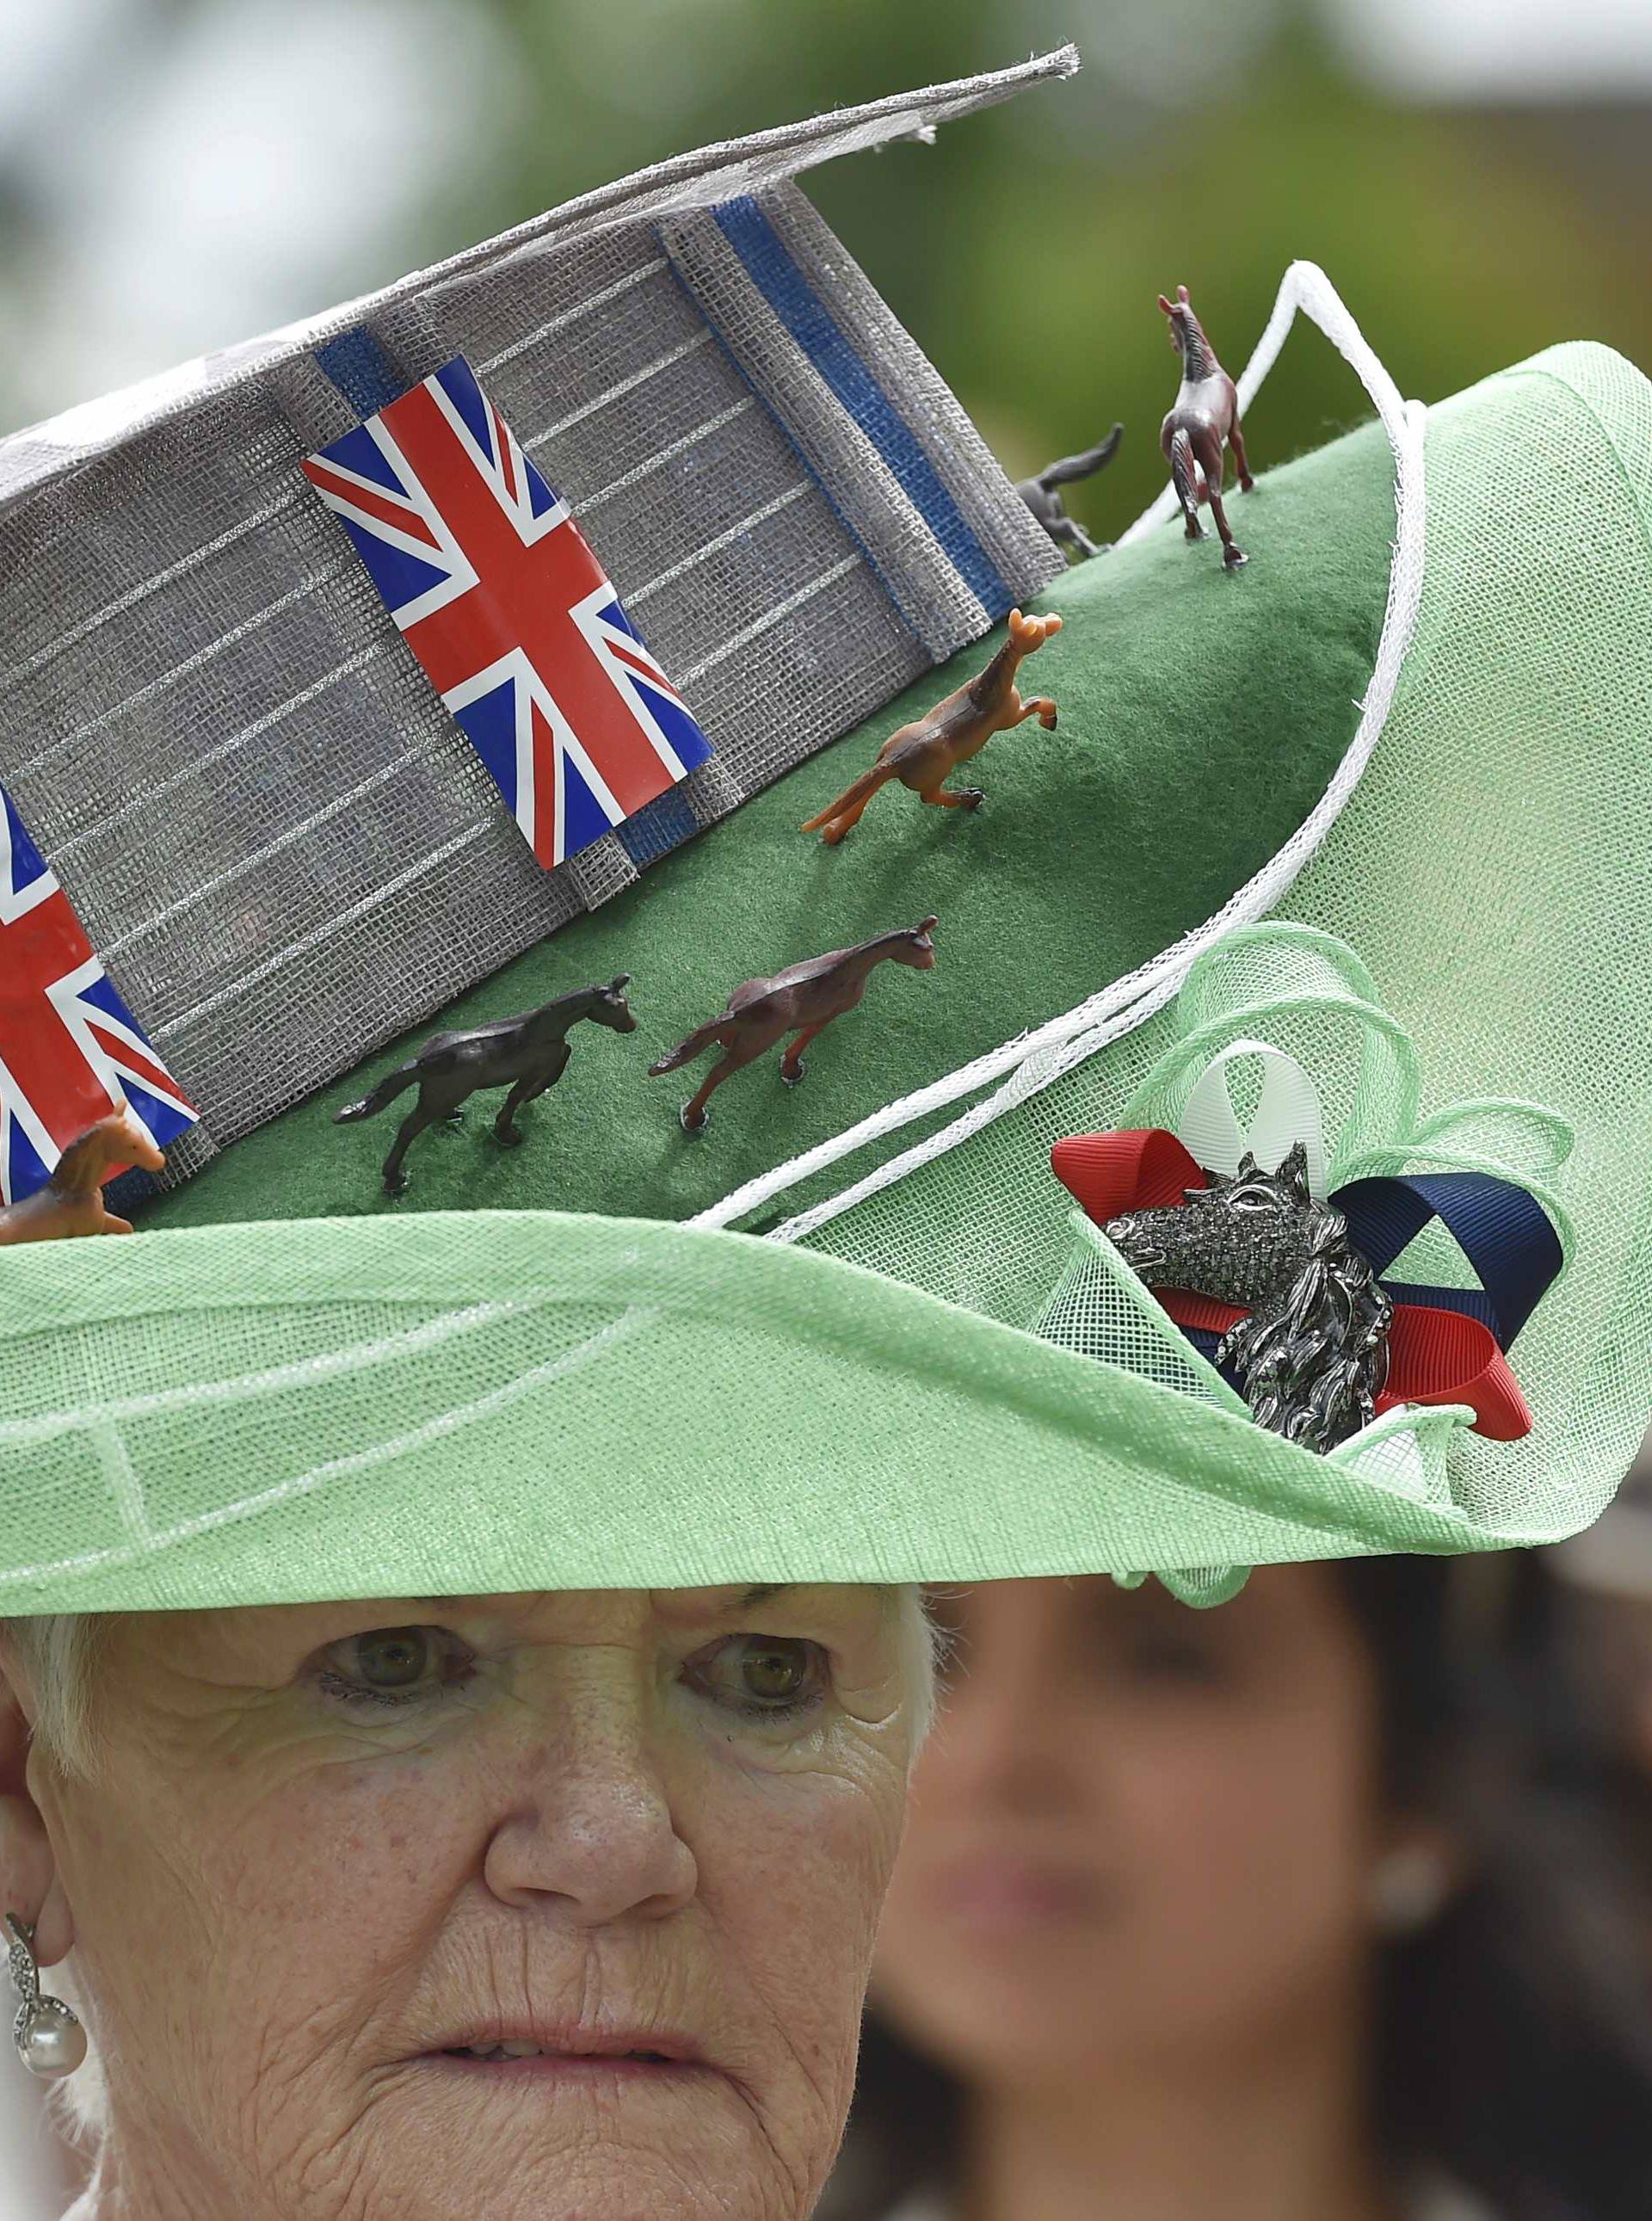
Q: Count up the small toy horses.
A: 6